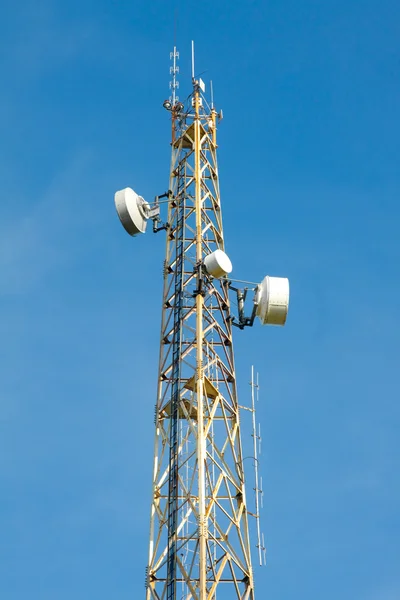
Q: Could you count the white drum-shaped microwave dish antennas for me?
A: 3